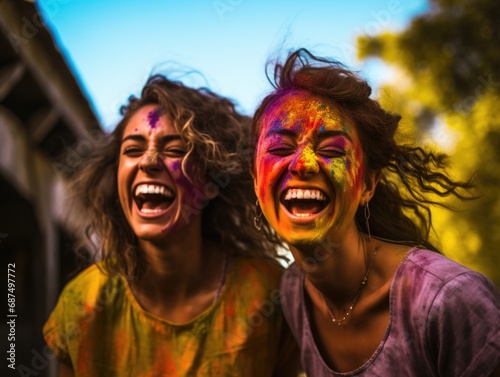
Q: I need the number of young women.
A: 2